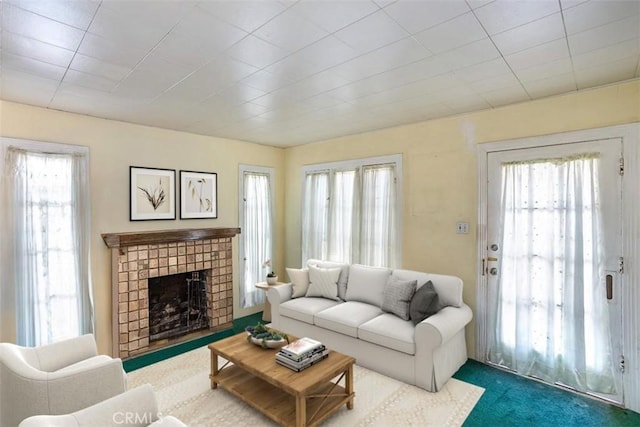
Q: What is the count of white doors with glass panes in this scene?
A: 1